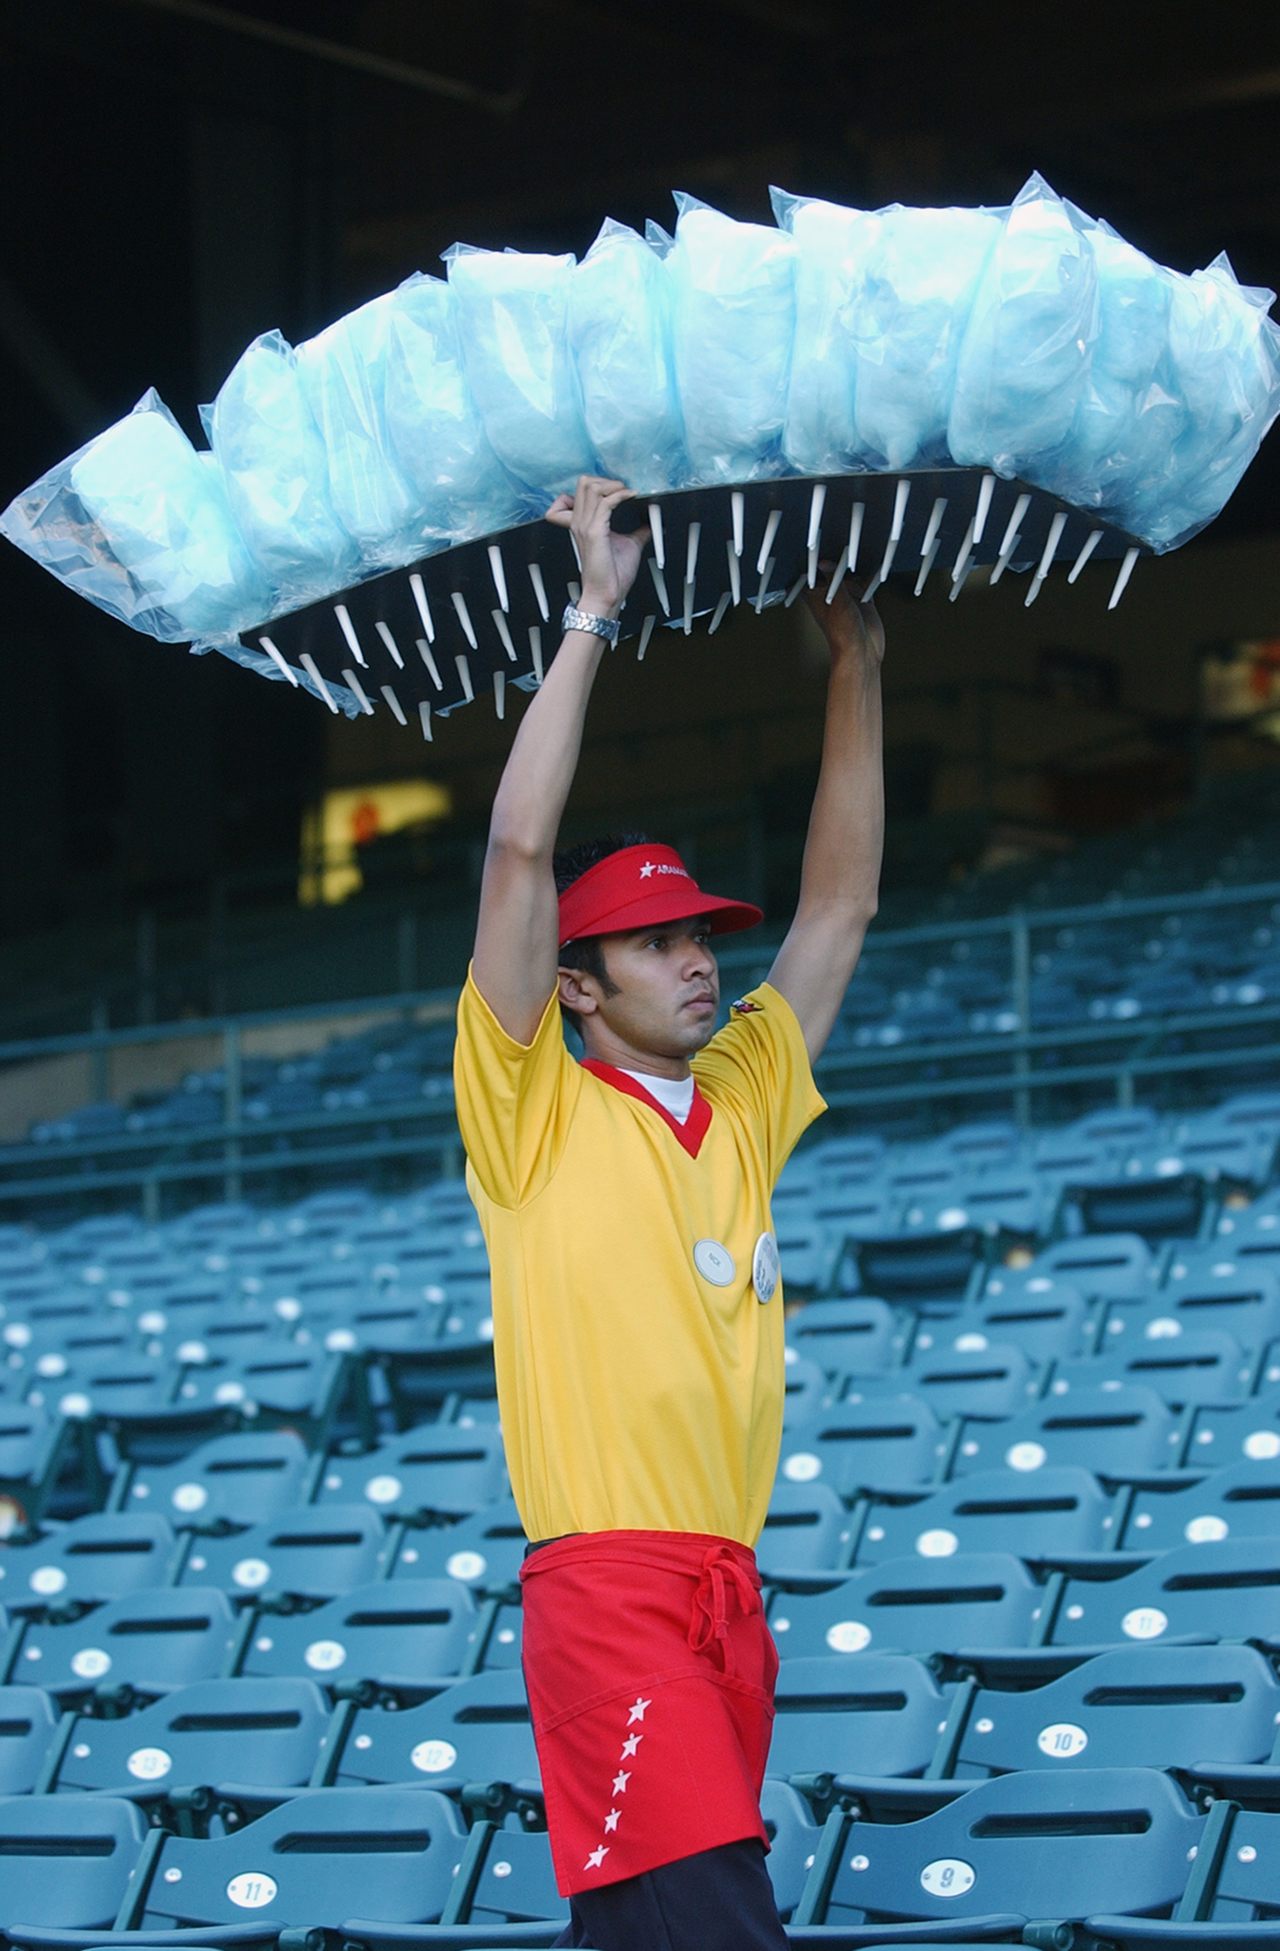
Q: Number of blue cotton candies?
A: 12